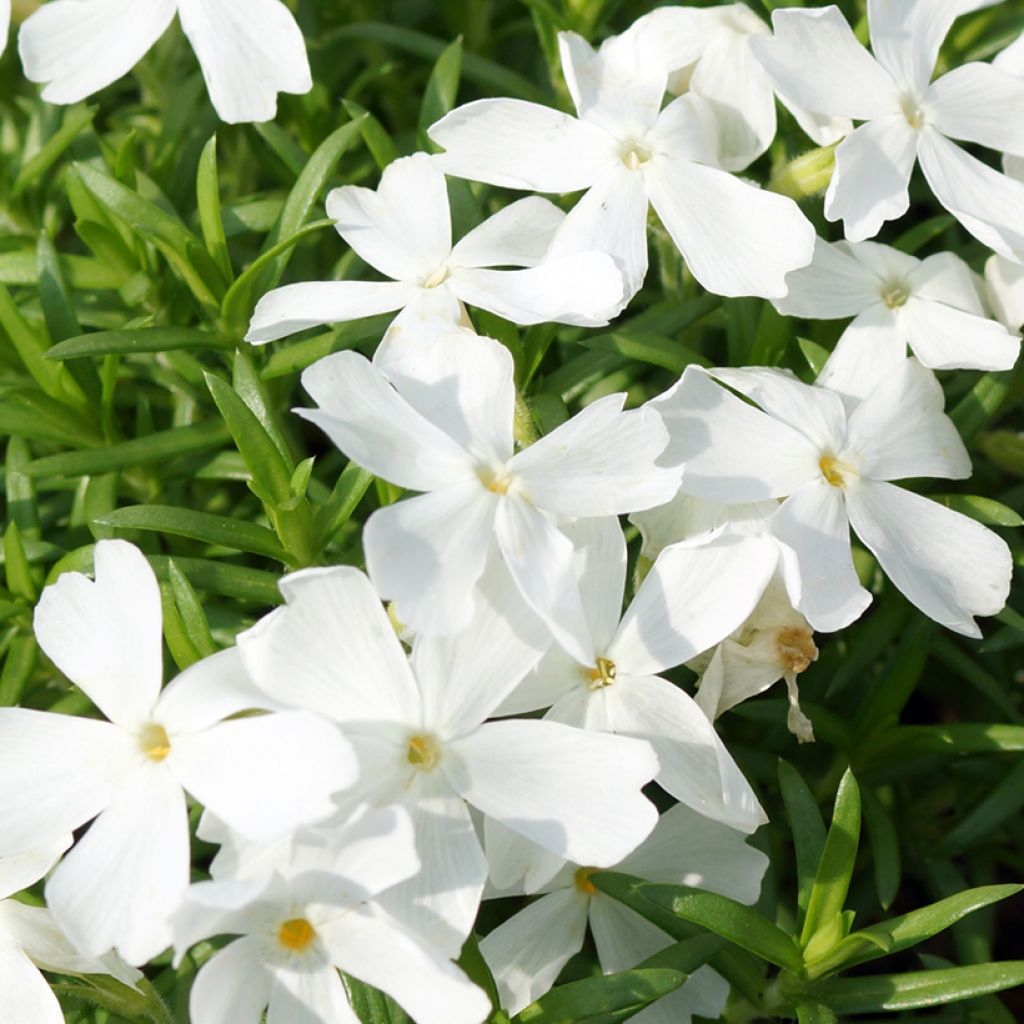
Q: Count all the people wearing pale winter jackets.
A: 0